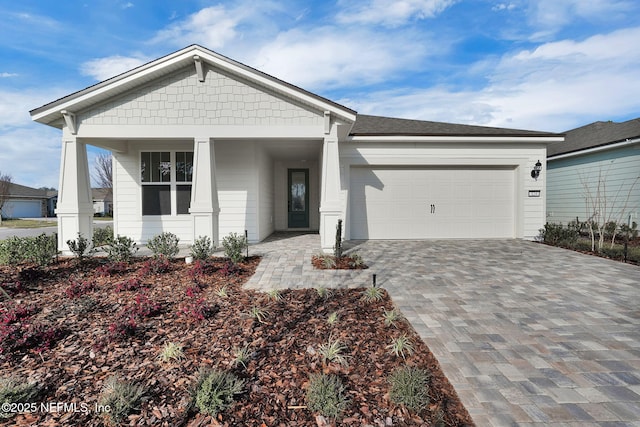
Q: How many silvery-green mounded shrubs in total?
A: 5